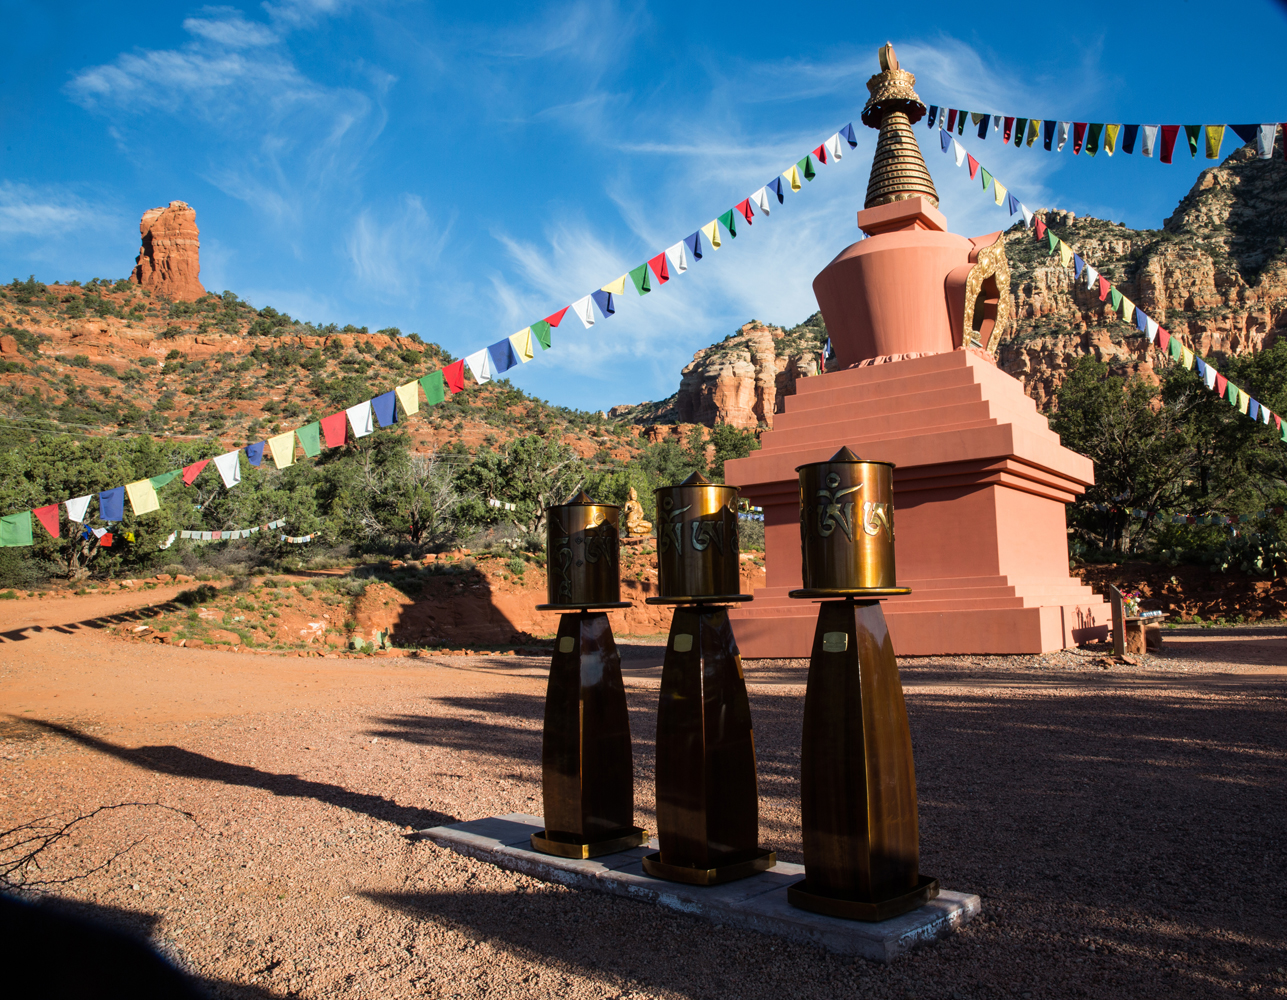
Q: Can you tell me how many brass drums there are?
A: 3